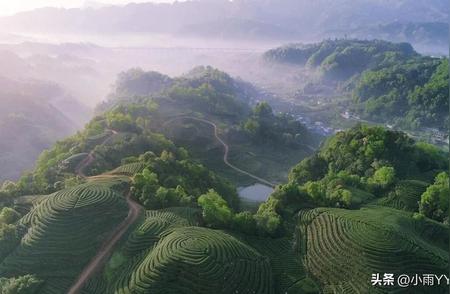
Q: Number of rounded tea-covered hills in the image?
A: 3